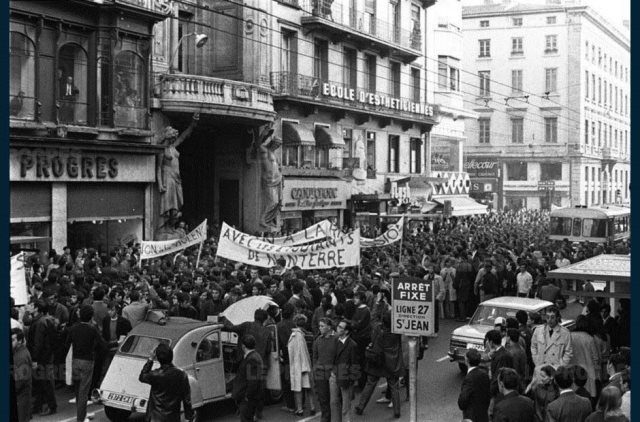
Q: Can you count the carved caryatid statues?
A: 2